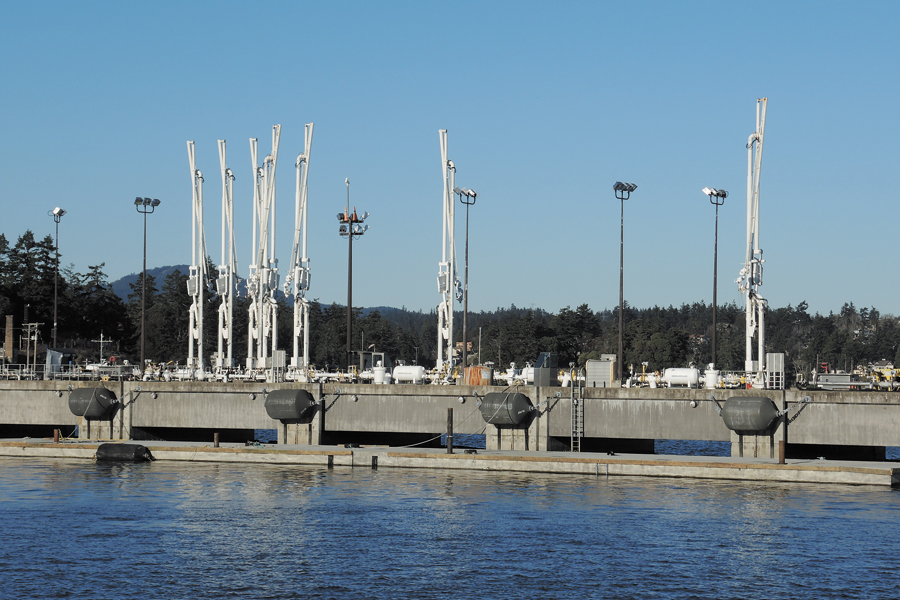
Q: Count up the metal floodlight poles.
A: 6